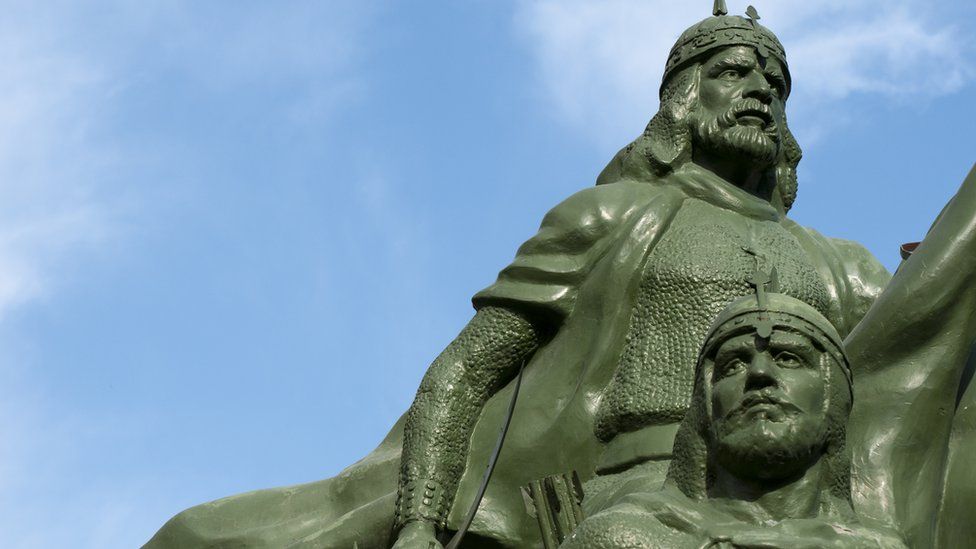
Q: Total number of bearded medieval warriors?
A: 2